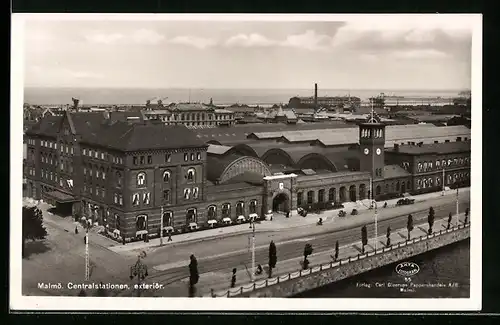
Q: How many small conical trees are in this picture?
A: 11